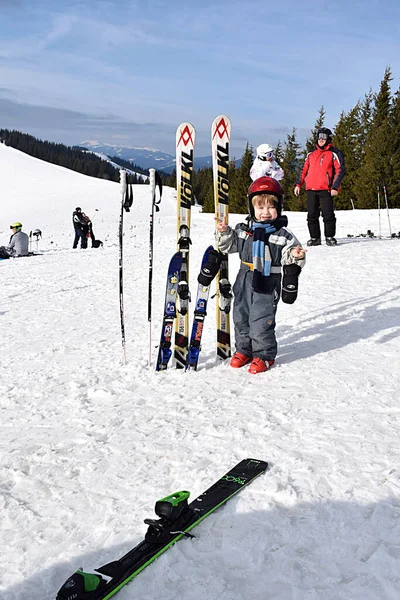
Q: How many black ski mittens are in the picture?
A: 2